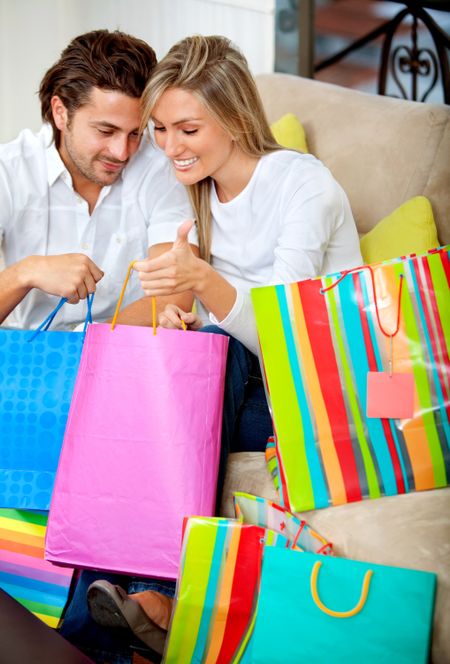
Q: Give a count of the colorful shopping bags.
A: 6